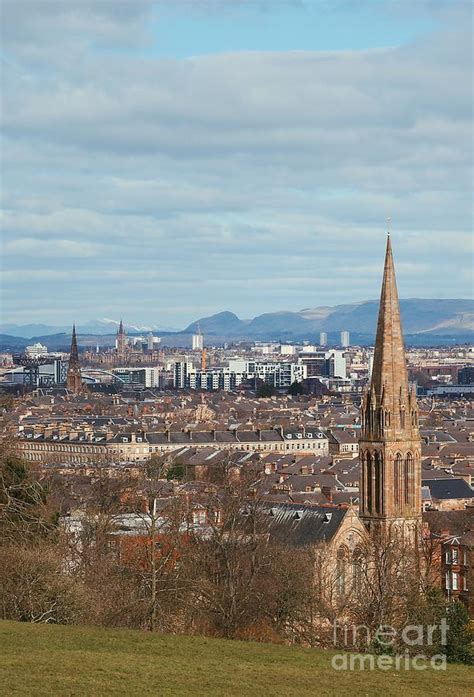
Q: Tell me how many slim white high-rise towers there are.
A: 3